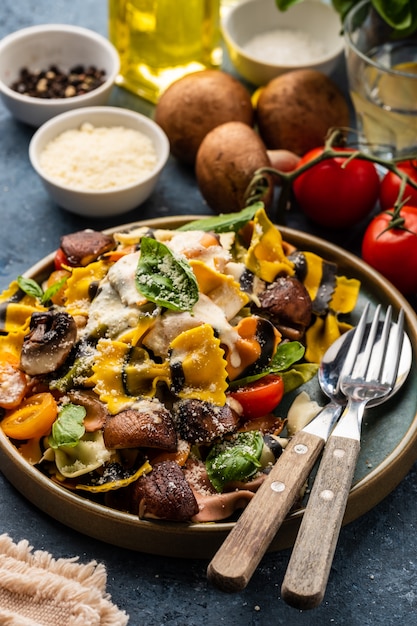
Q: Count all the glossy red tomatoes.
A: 3